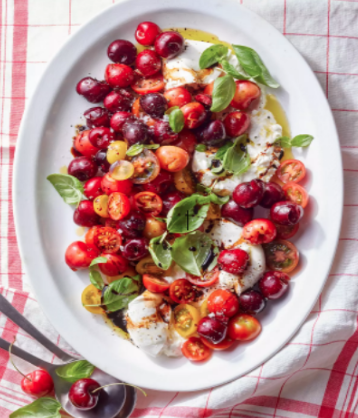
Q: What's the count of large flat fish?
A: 0